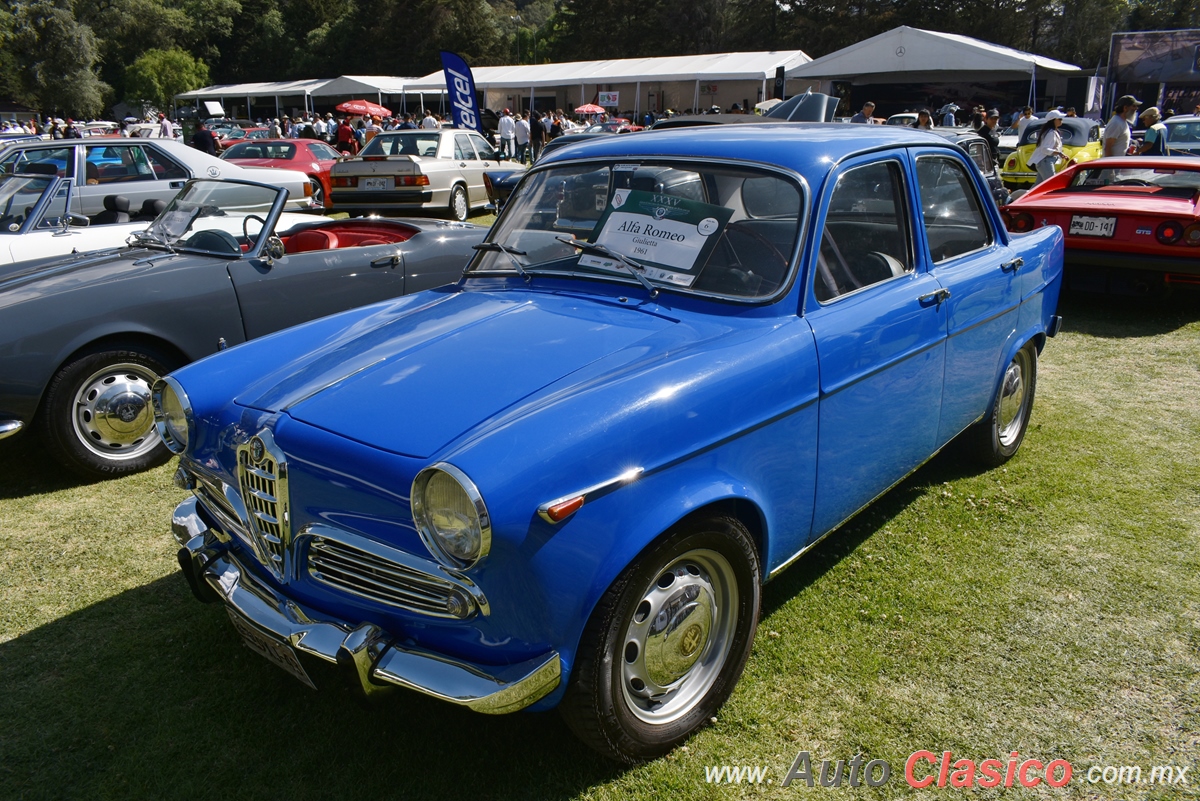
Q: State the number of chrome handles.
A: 3